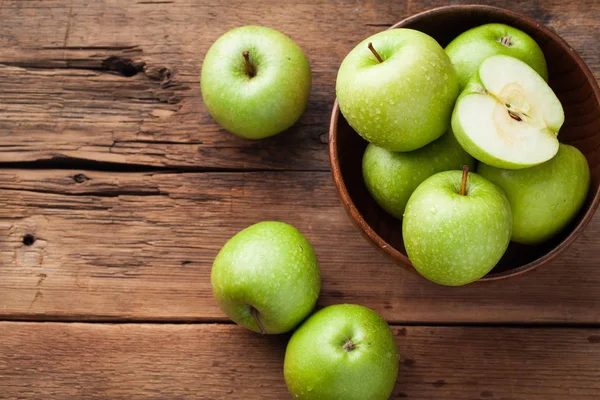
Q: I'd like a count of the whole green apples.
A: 8